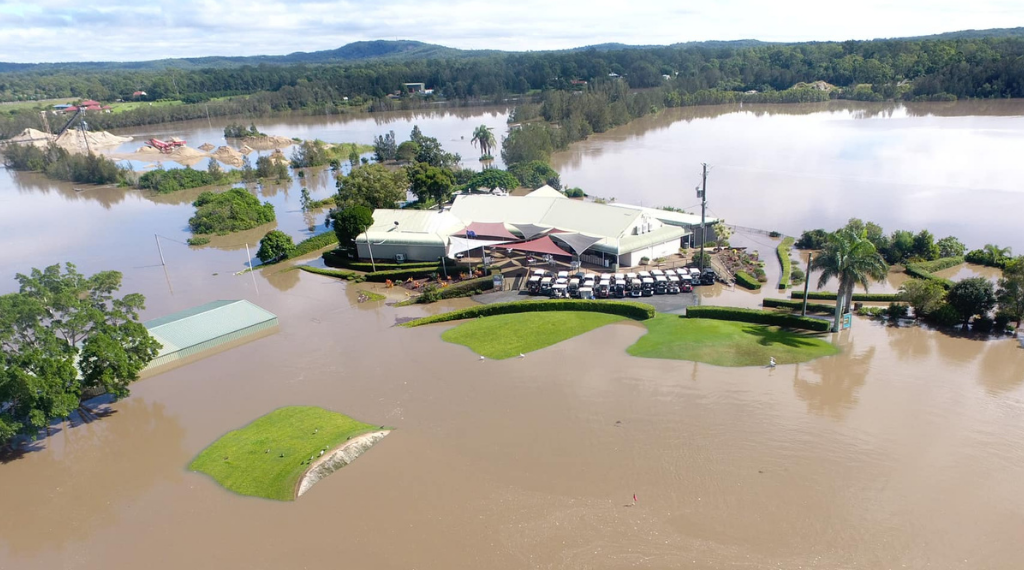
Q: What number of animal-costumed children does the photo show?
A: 0